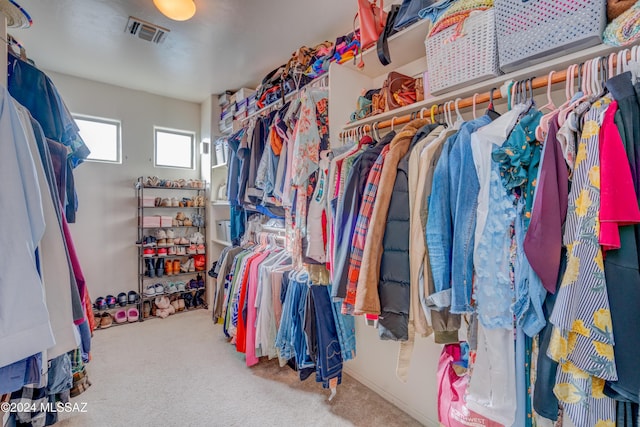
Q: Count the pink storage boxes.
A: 3